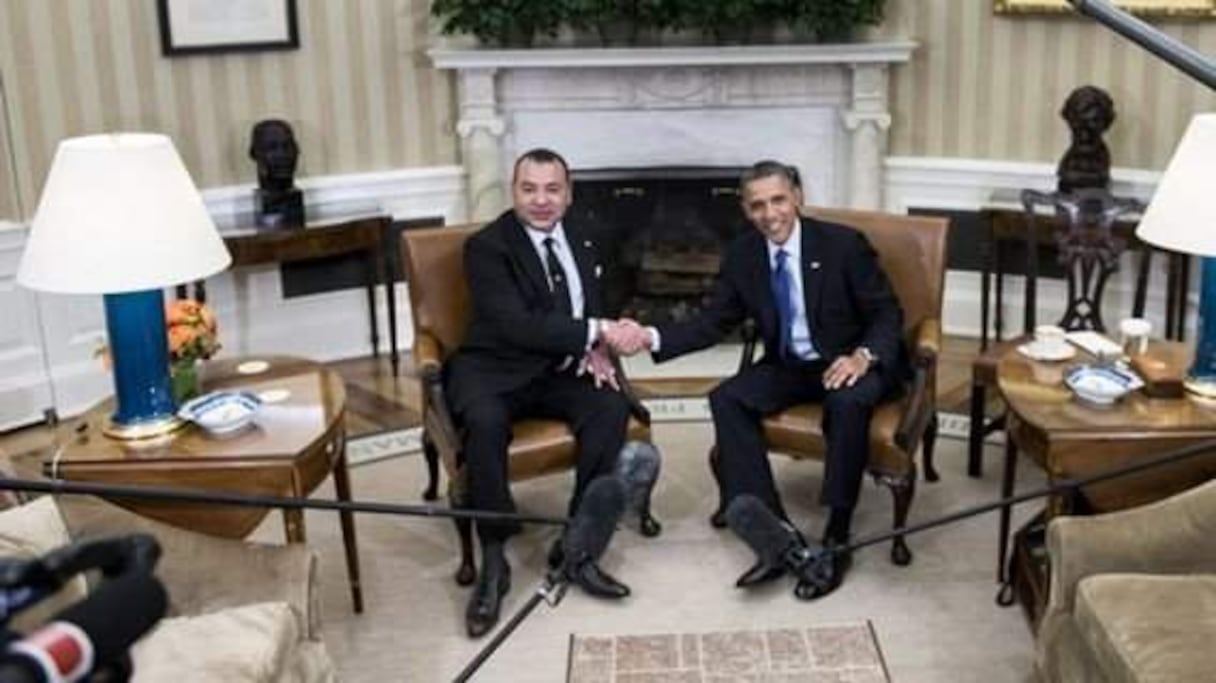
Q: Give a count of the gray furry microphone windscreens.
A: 3